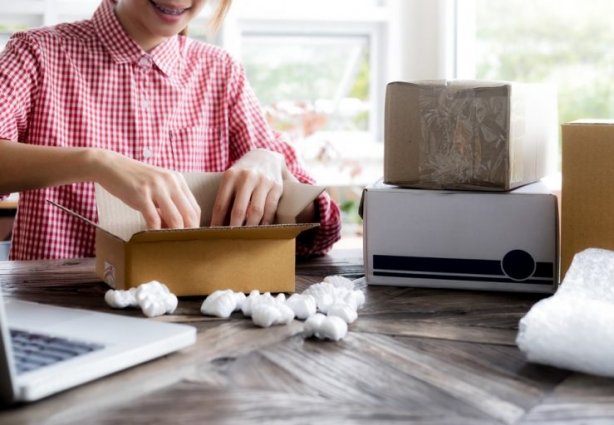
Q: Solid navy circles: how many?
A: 1